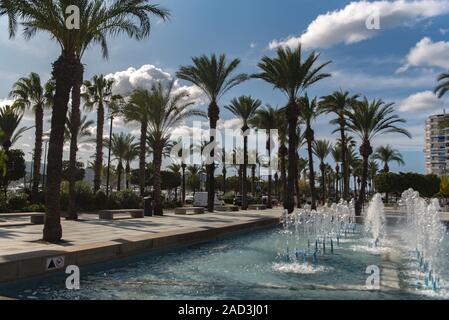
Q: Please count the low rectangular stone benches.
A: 5